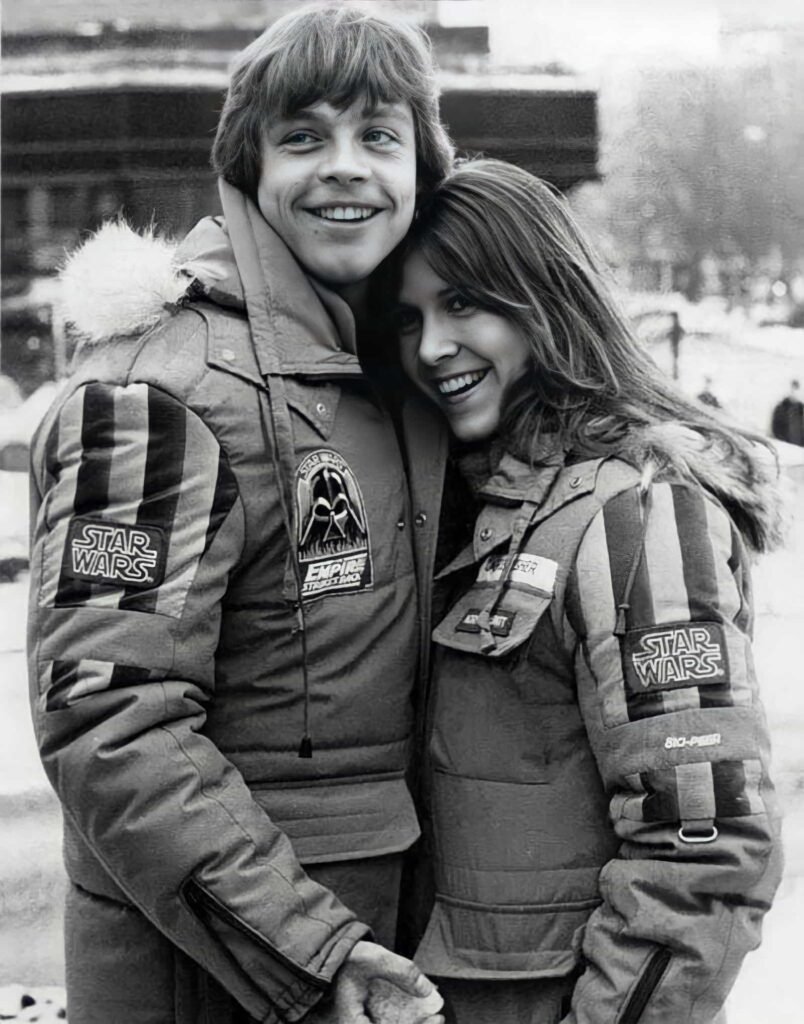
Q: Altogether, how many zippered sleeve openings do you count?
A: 2